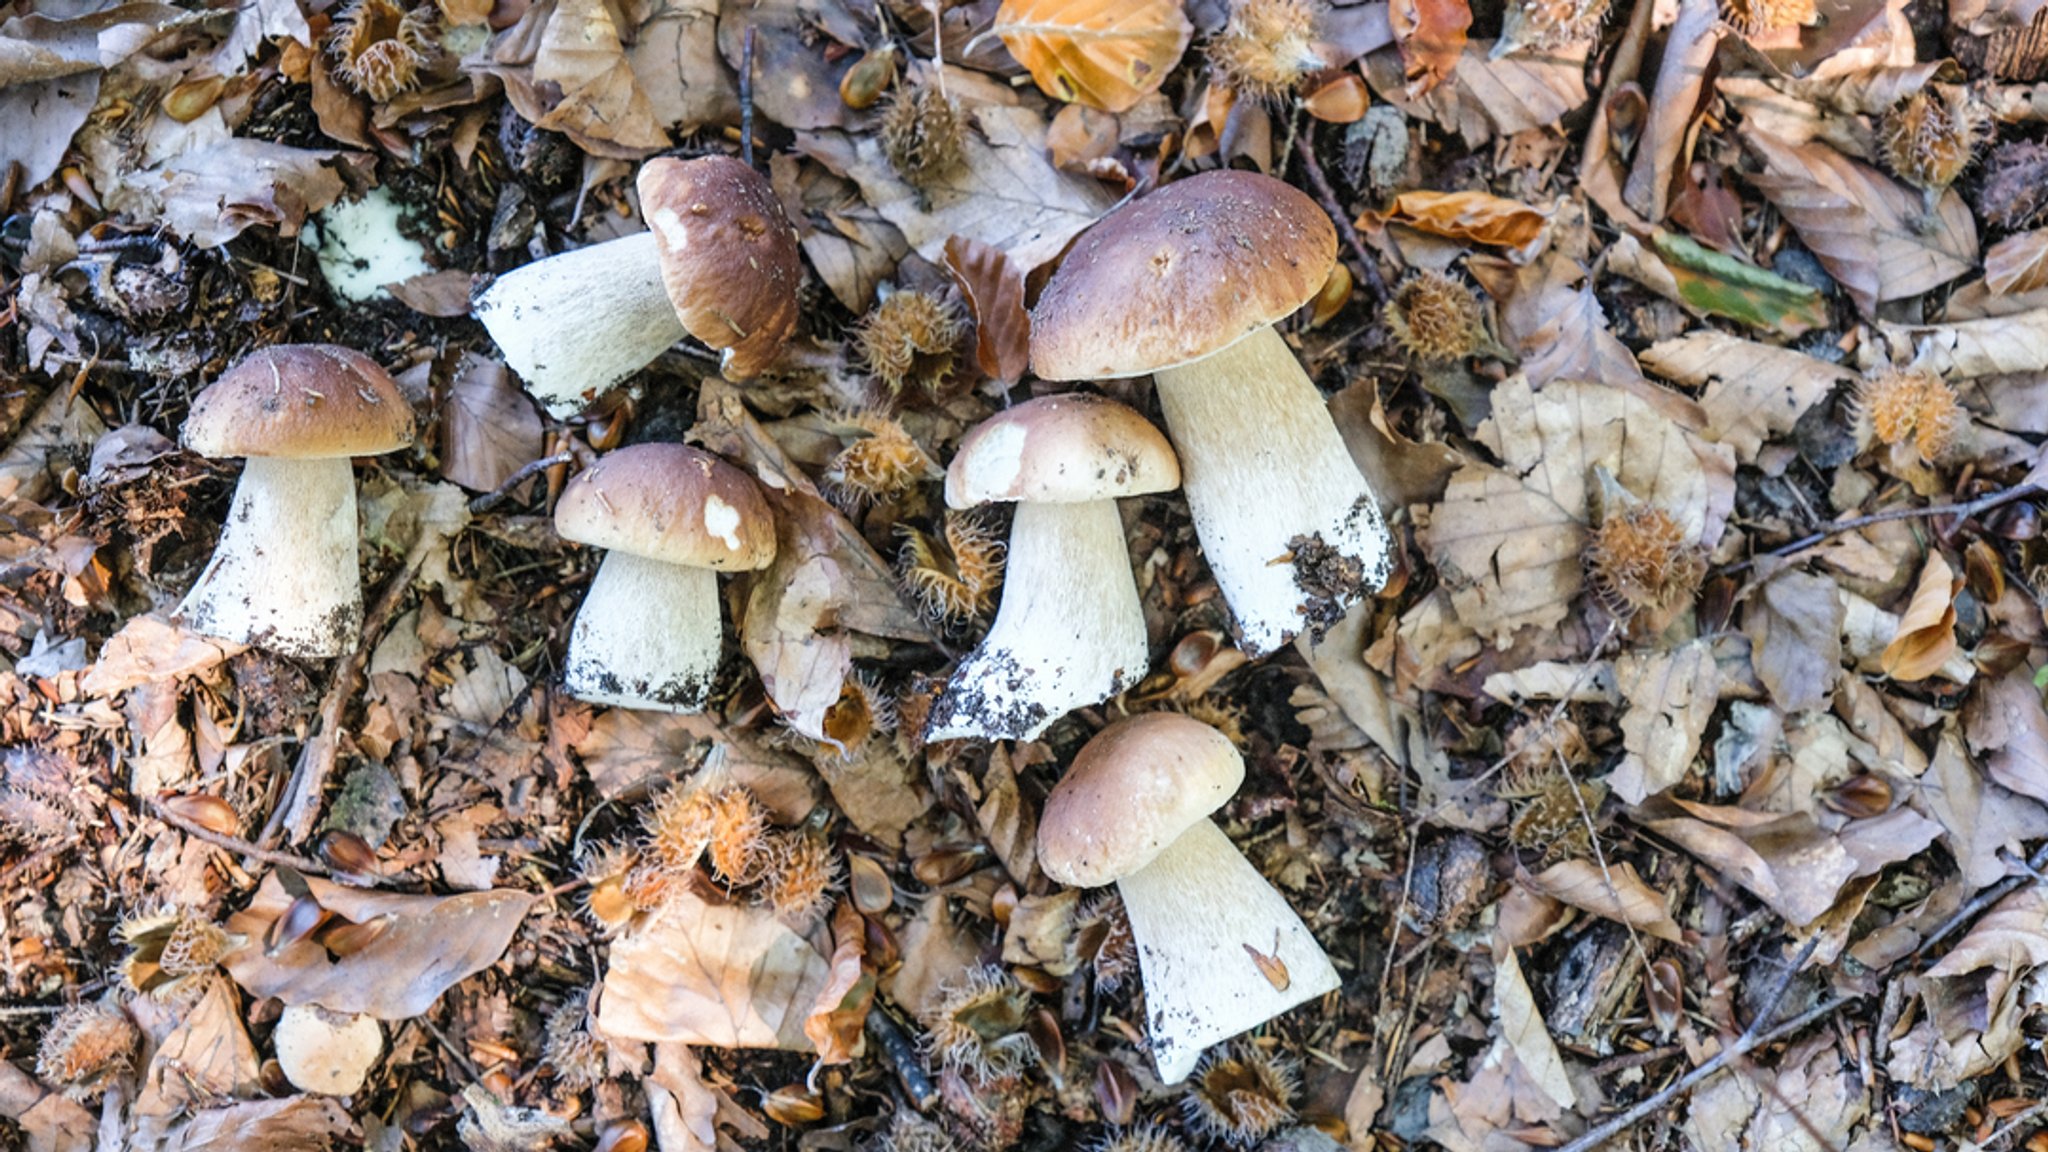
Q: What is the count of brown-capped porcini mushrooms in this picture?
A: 6